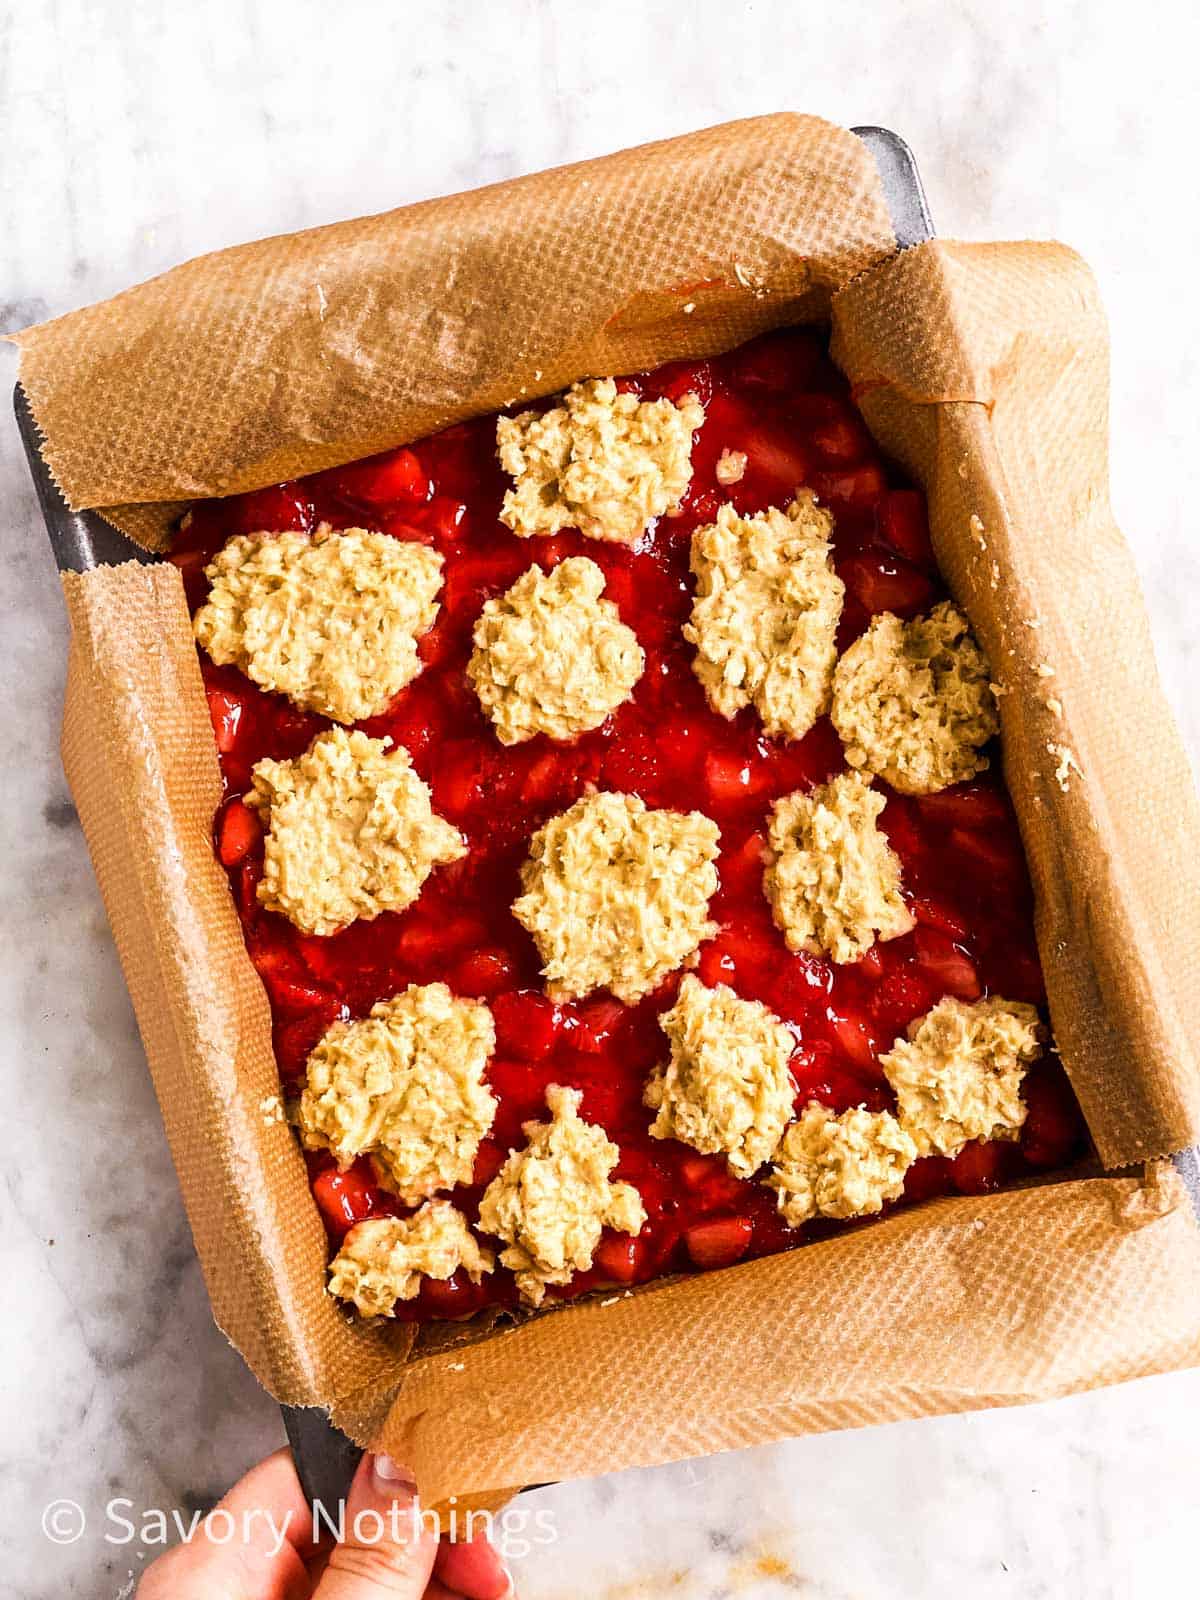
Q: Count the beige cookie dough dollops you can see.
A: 14